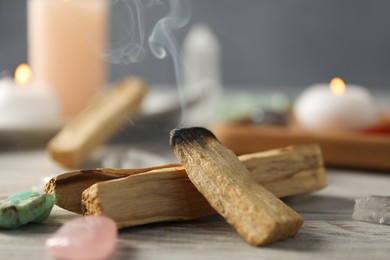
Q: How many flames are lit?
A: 2